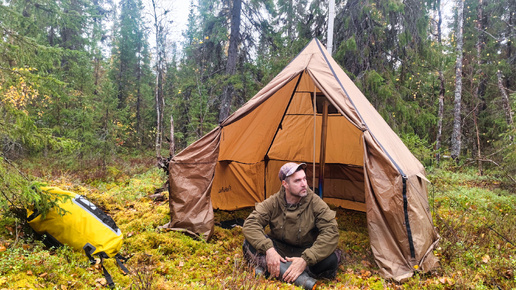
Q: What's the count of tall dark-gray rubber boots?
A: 2